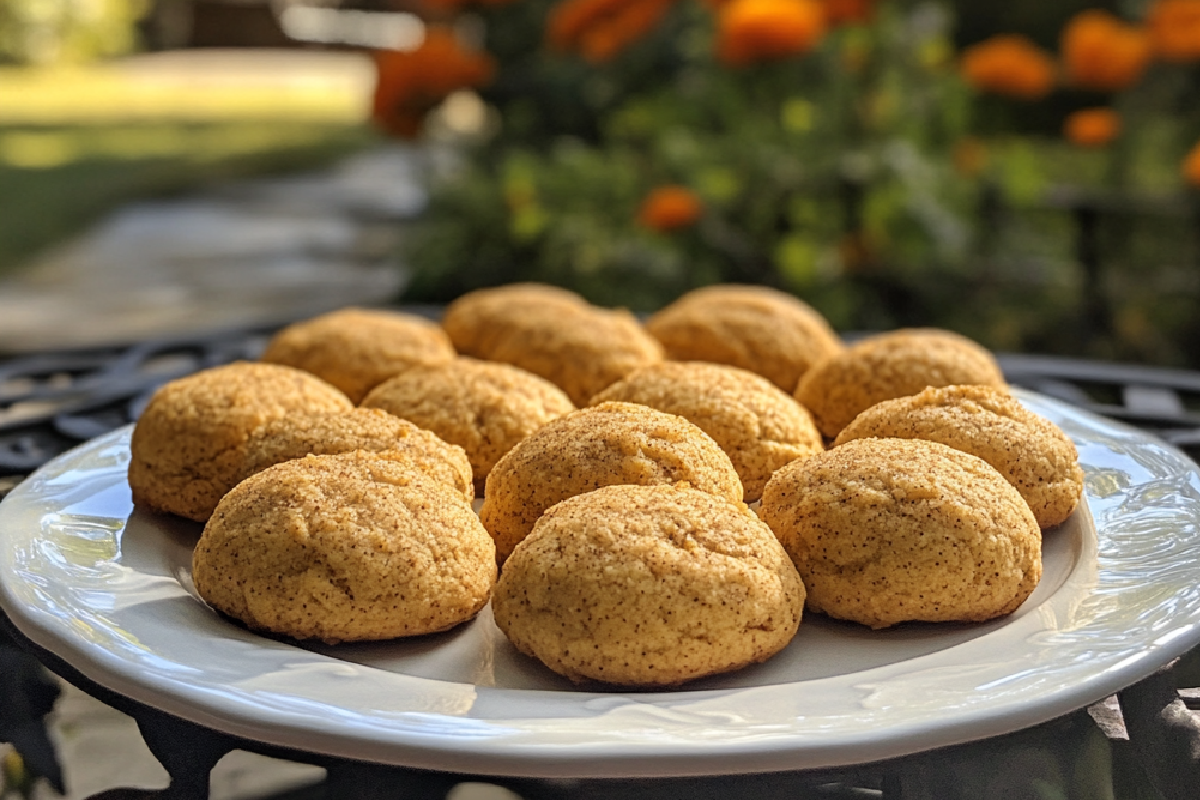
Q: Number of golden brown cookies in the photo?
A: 14